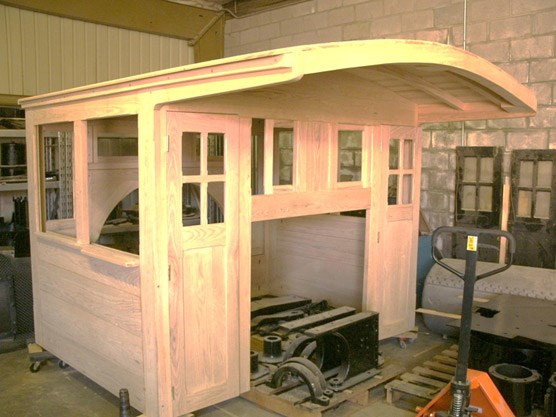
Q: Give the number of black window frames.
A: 2